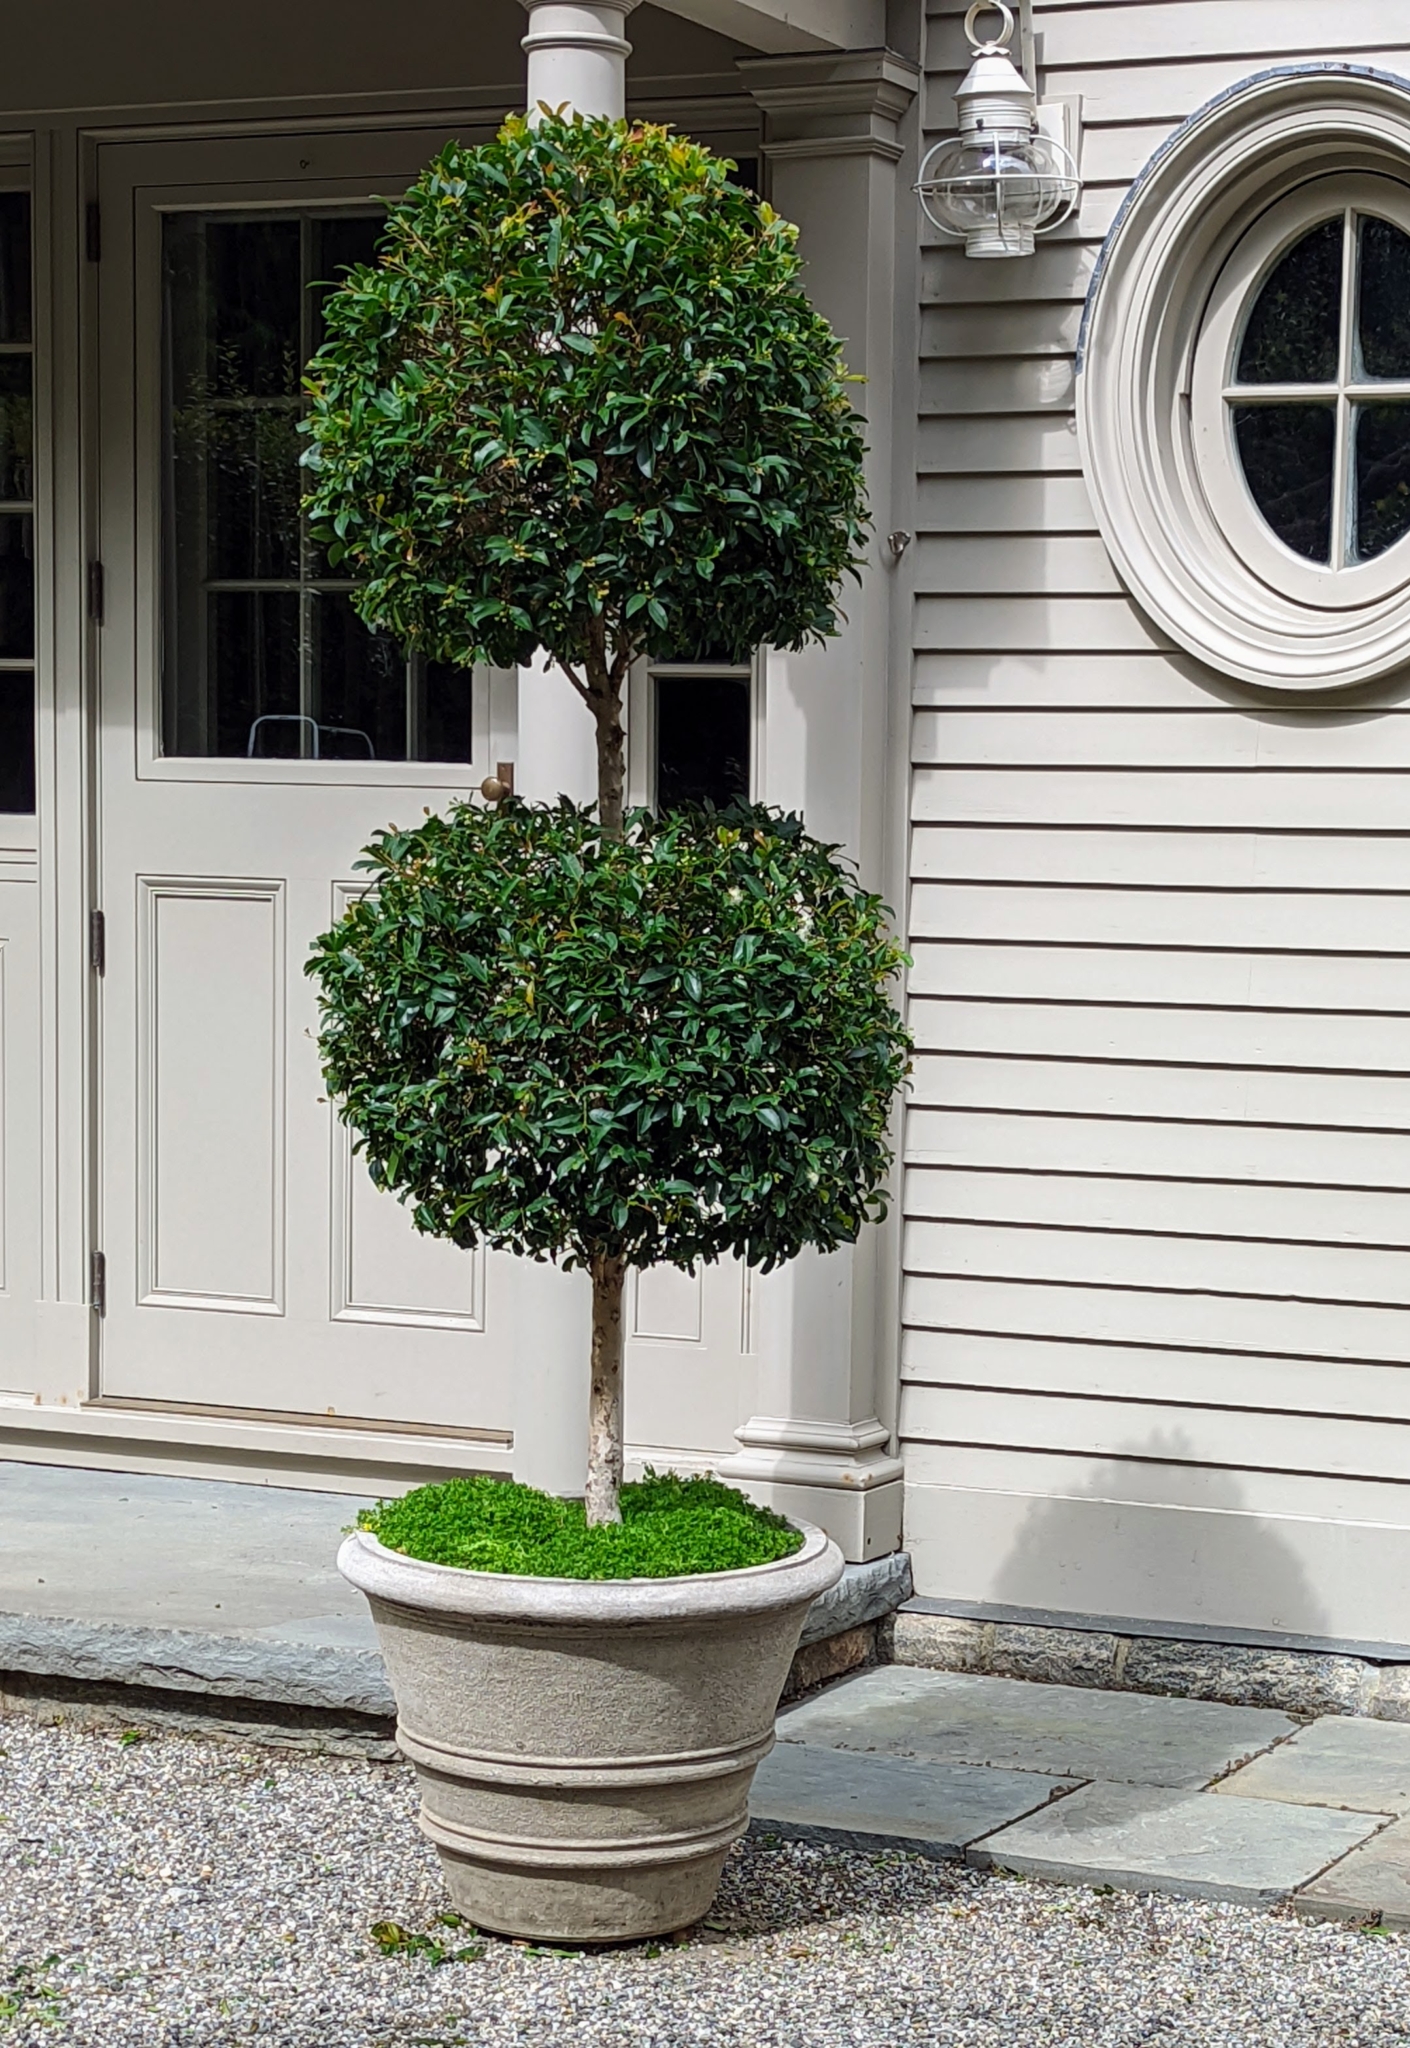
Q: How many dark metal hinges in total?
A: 4